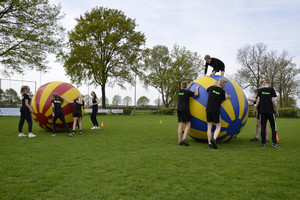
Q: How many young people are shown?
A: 9